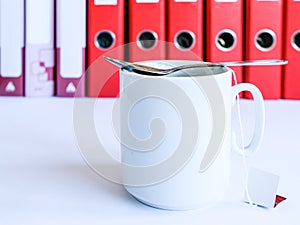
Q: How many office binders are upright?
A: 9